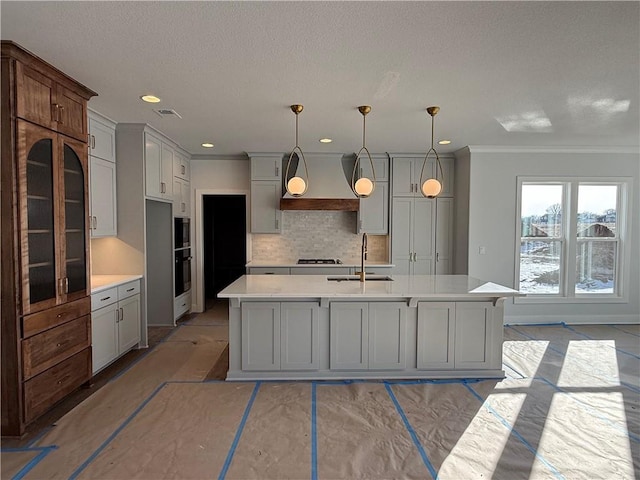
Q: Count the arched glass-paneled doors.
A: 2